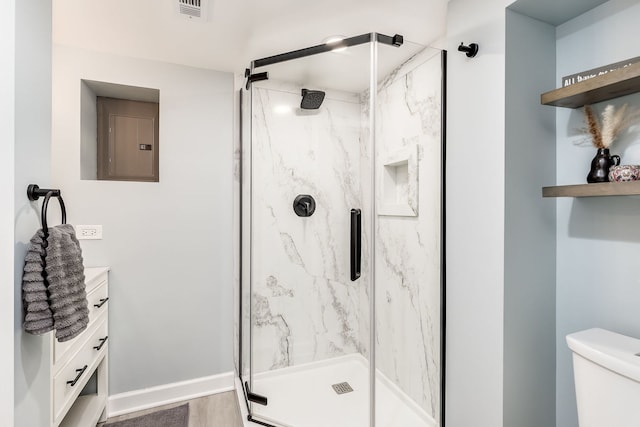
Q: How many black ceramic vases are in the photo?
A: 1